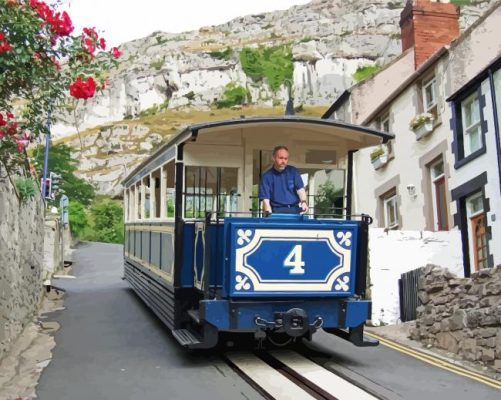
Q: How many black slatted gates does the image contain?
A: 1